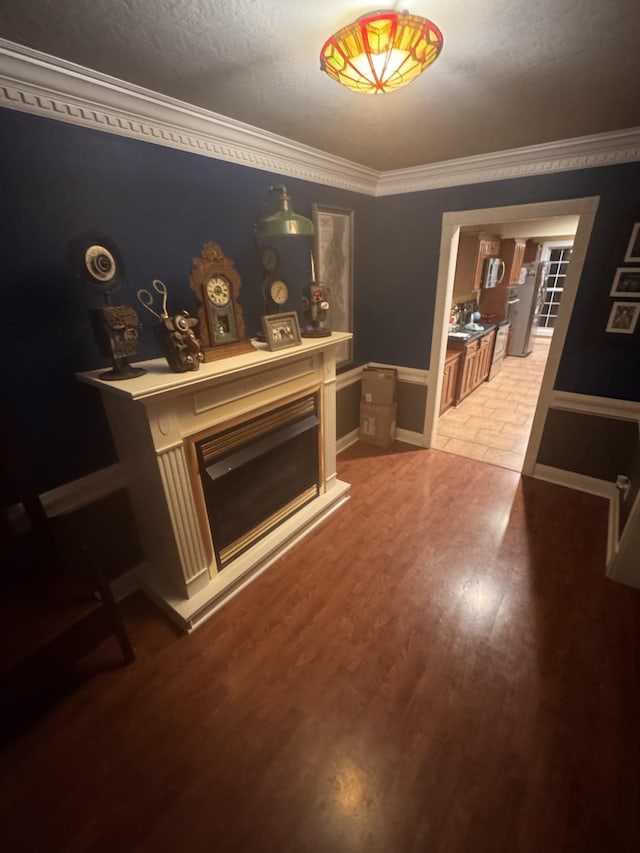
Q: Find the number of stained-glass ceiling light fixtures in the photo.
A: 1